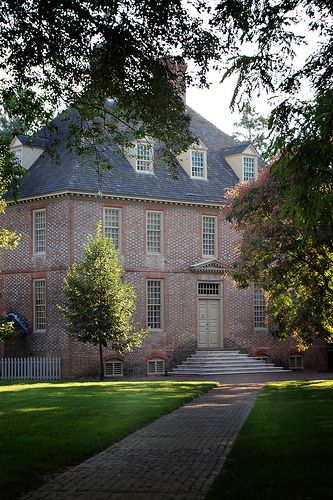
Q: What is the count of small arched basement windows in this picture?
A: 4